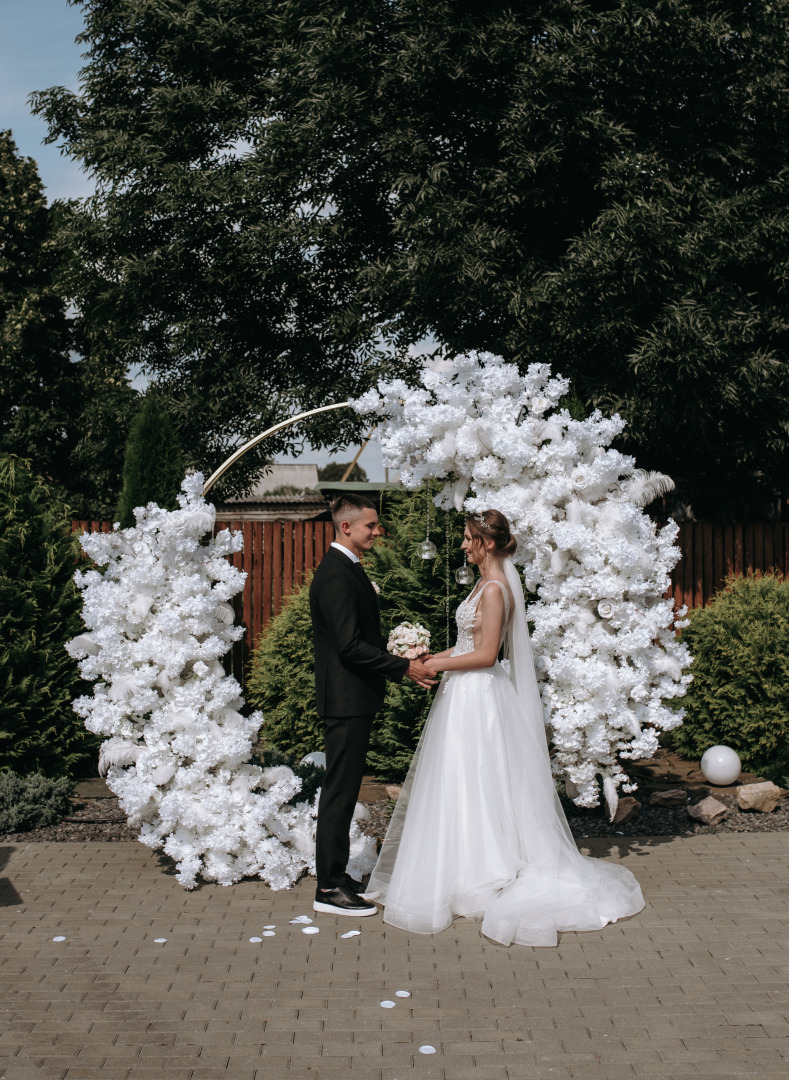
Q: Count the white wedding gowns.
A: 1